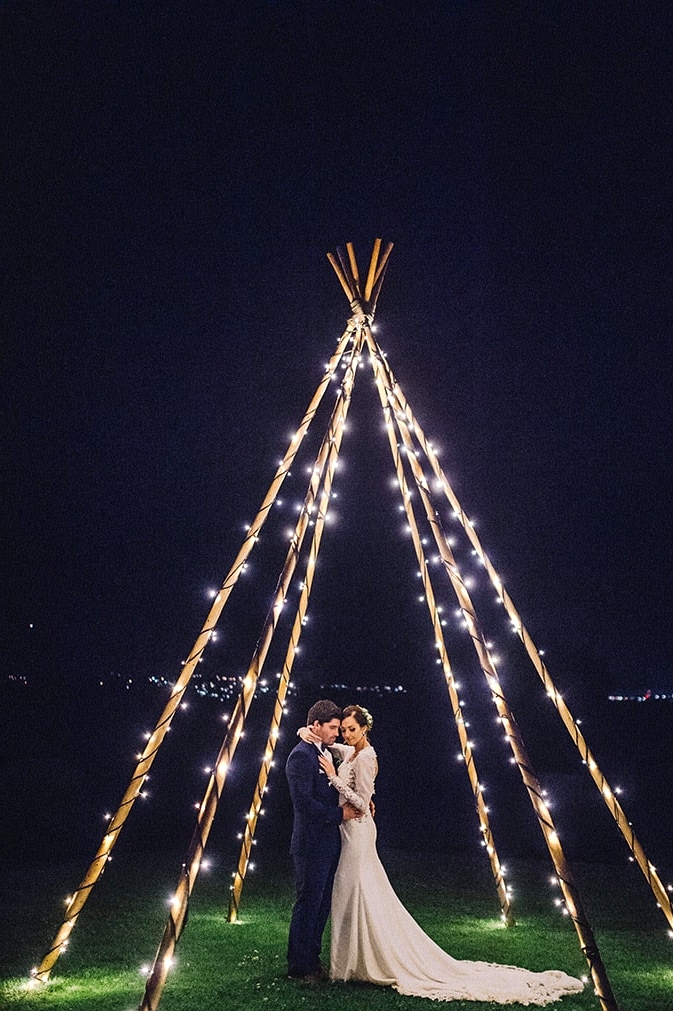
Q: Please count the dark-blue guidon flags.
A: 0